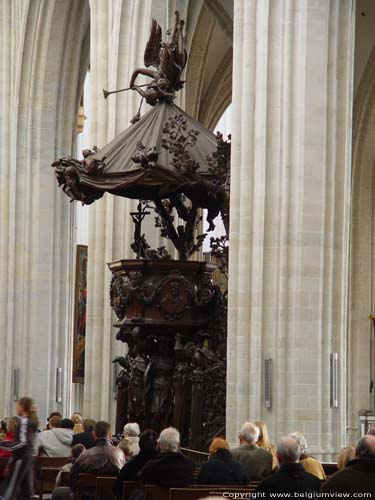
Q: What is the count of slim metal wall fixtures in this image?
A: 4